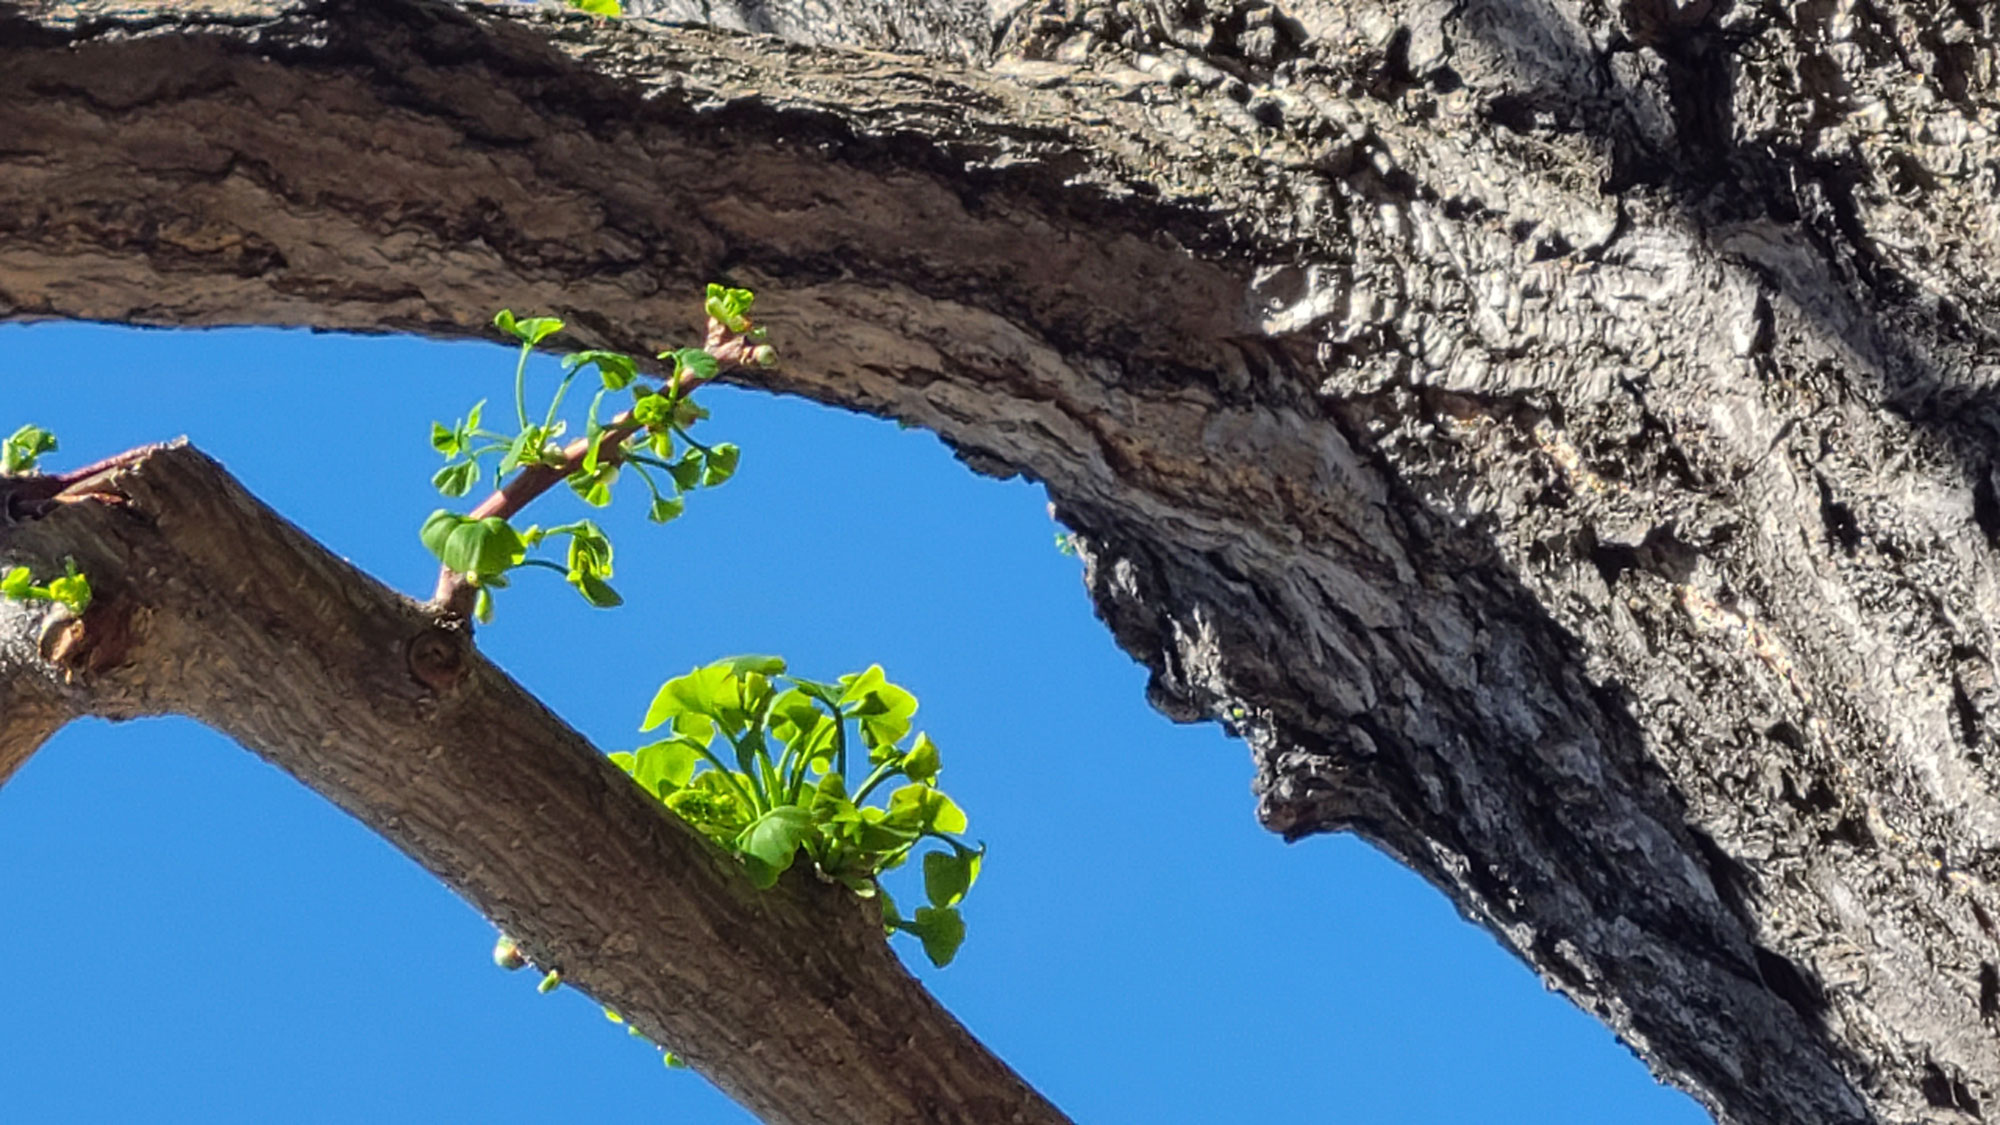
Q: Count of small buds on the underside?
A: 5